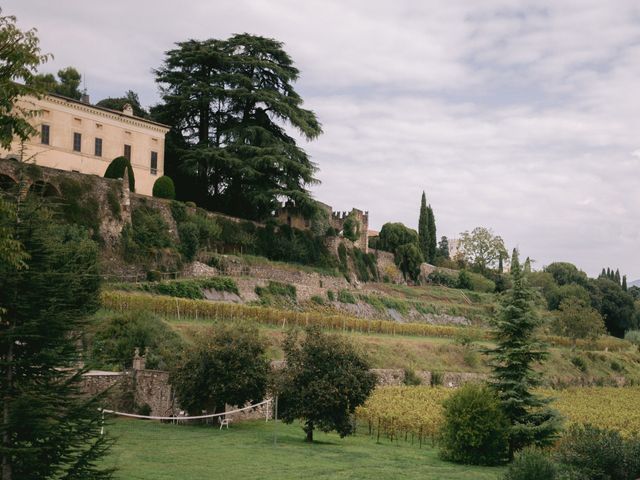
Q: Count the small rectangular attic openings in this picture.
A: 5